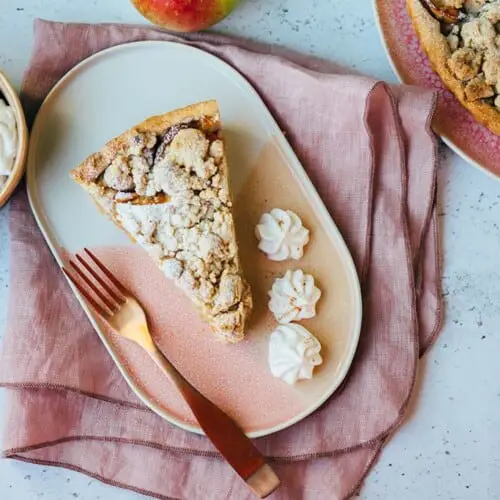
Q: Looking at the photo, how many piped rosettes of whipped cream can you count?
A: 3